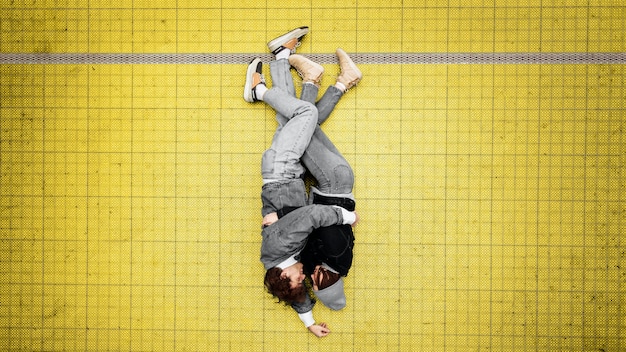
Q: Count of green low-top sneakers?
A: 0